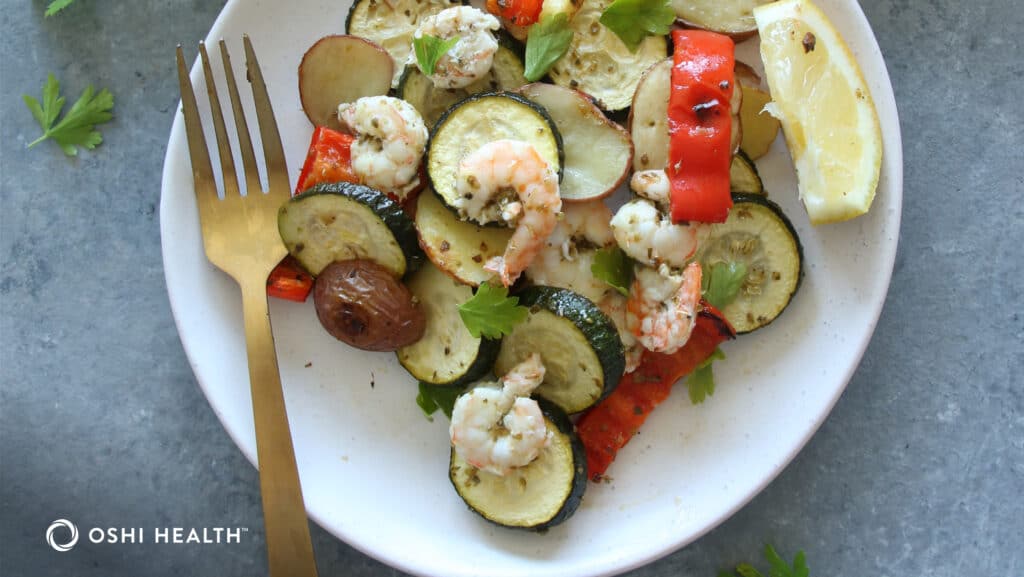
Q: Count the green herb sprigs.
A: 11